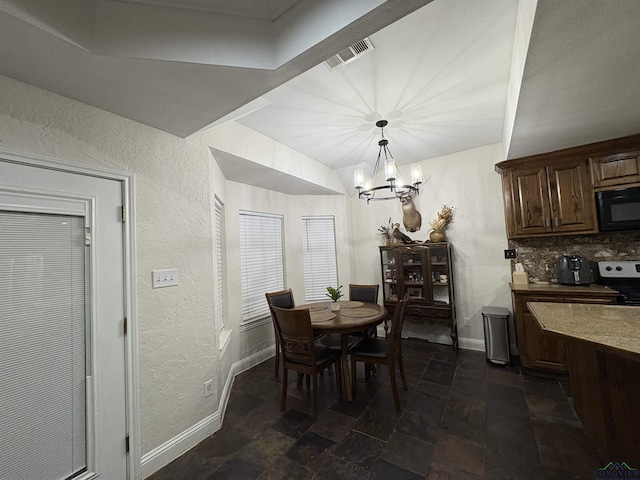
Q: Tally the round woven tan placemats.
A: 4